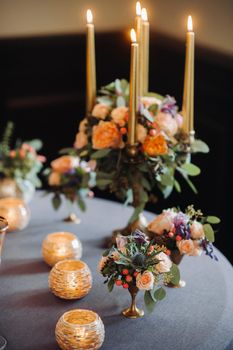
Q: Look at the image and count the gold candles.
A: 5